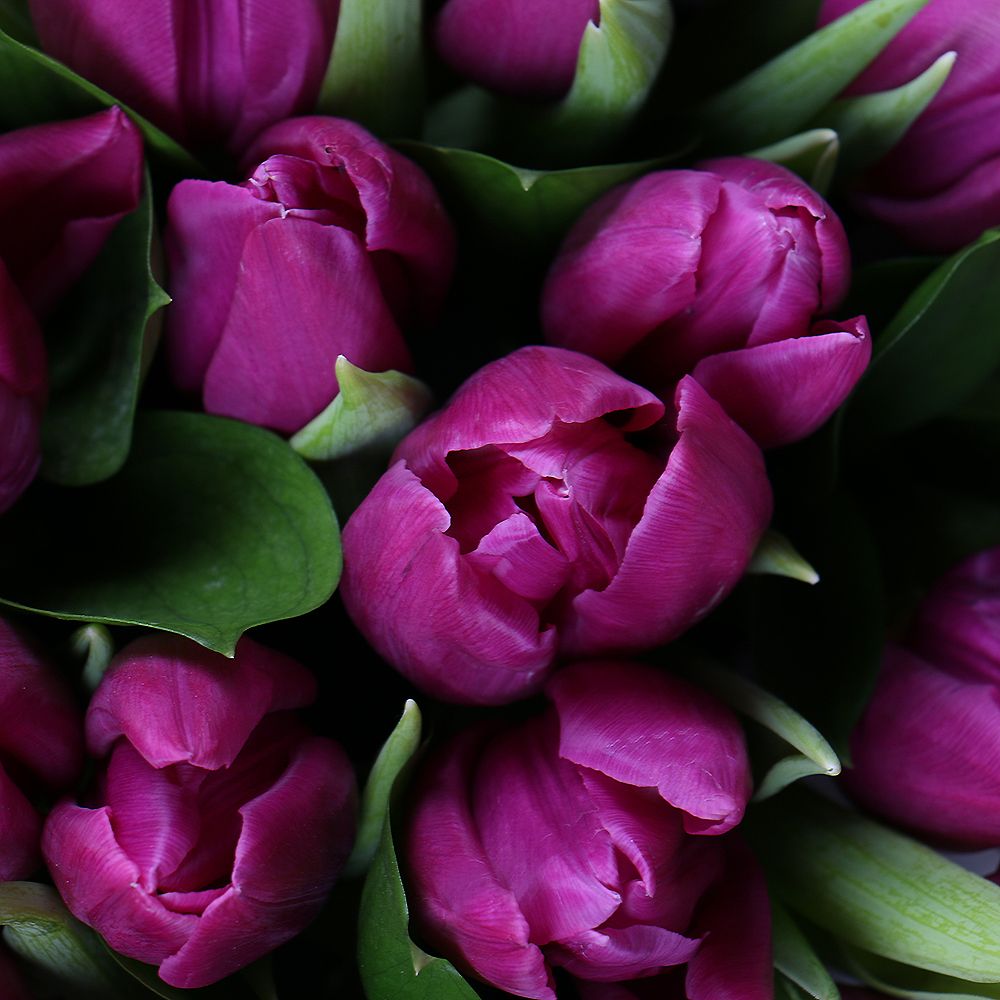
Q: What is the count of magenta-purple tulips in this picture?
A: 11